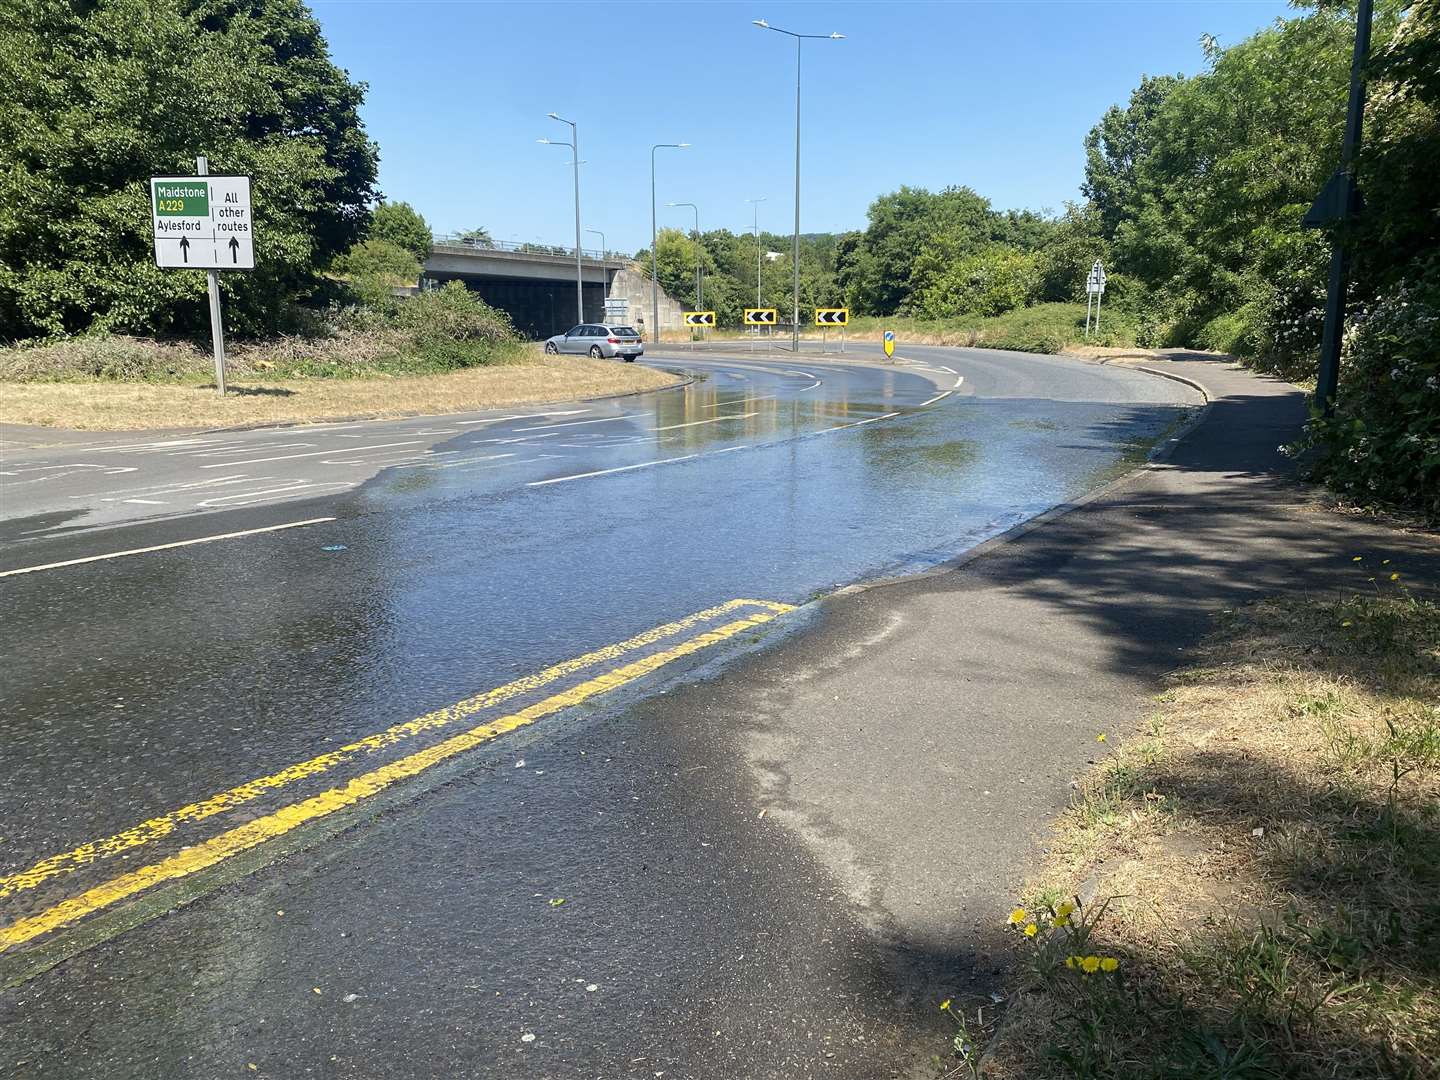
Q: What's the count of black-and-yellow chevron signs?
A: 3